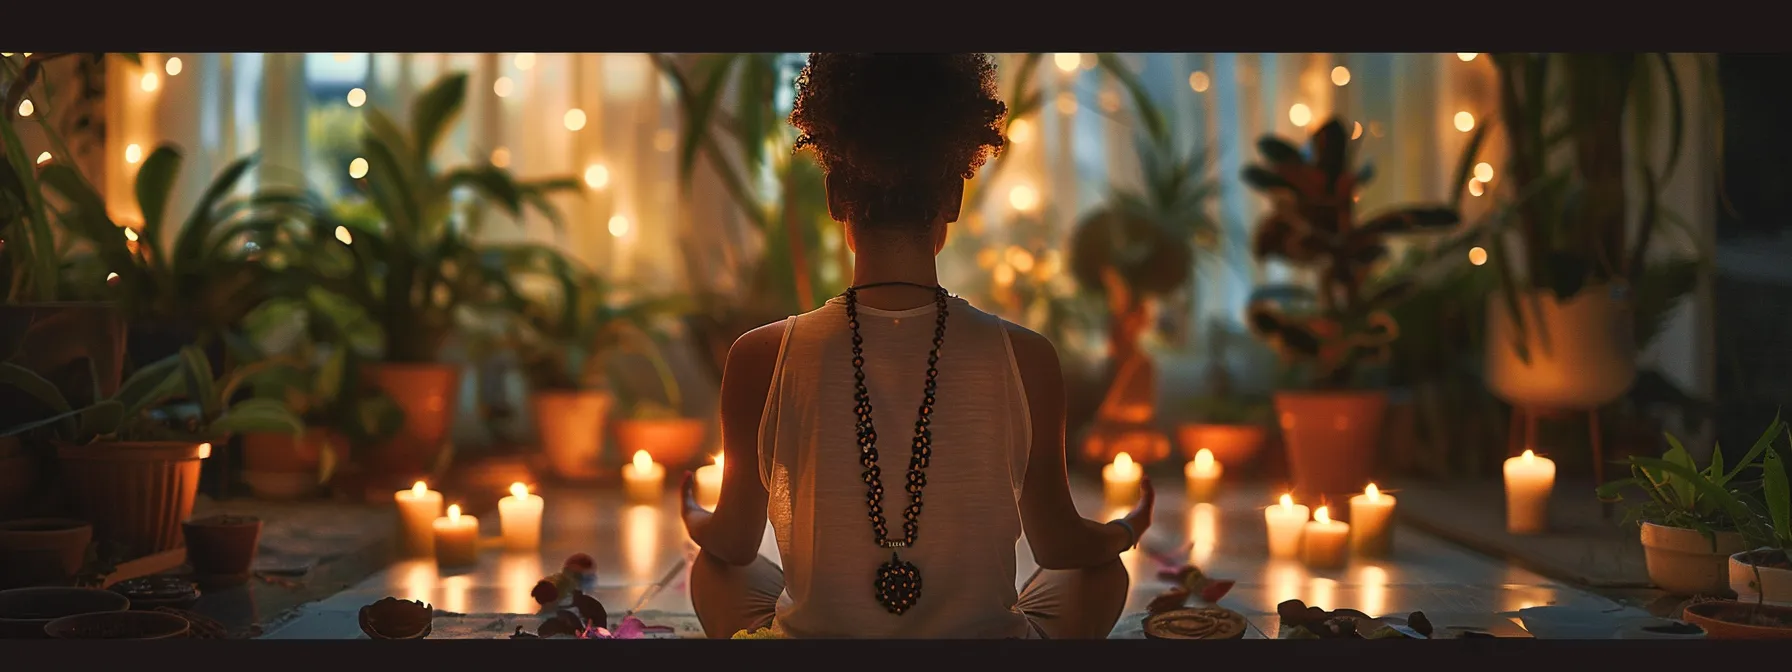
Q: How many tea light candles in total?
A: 11